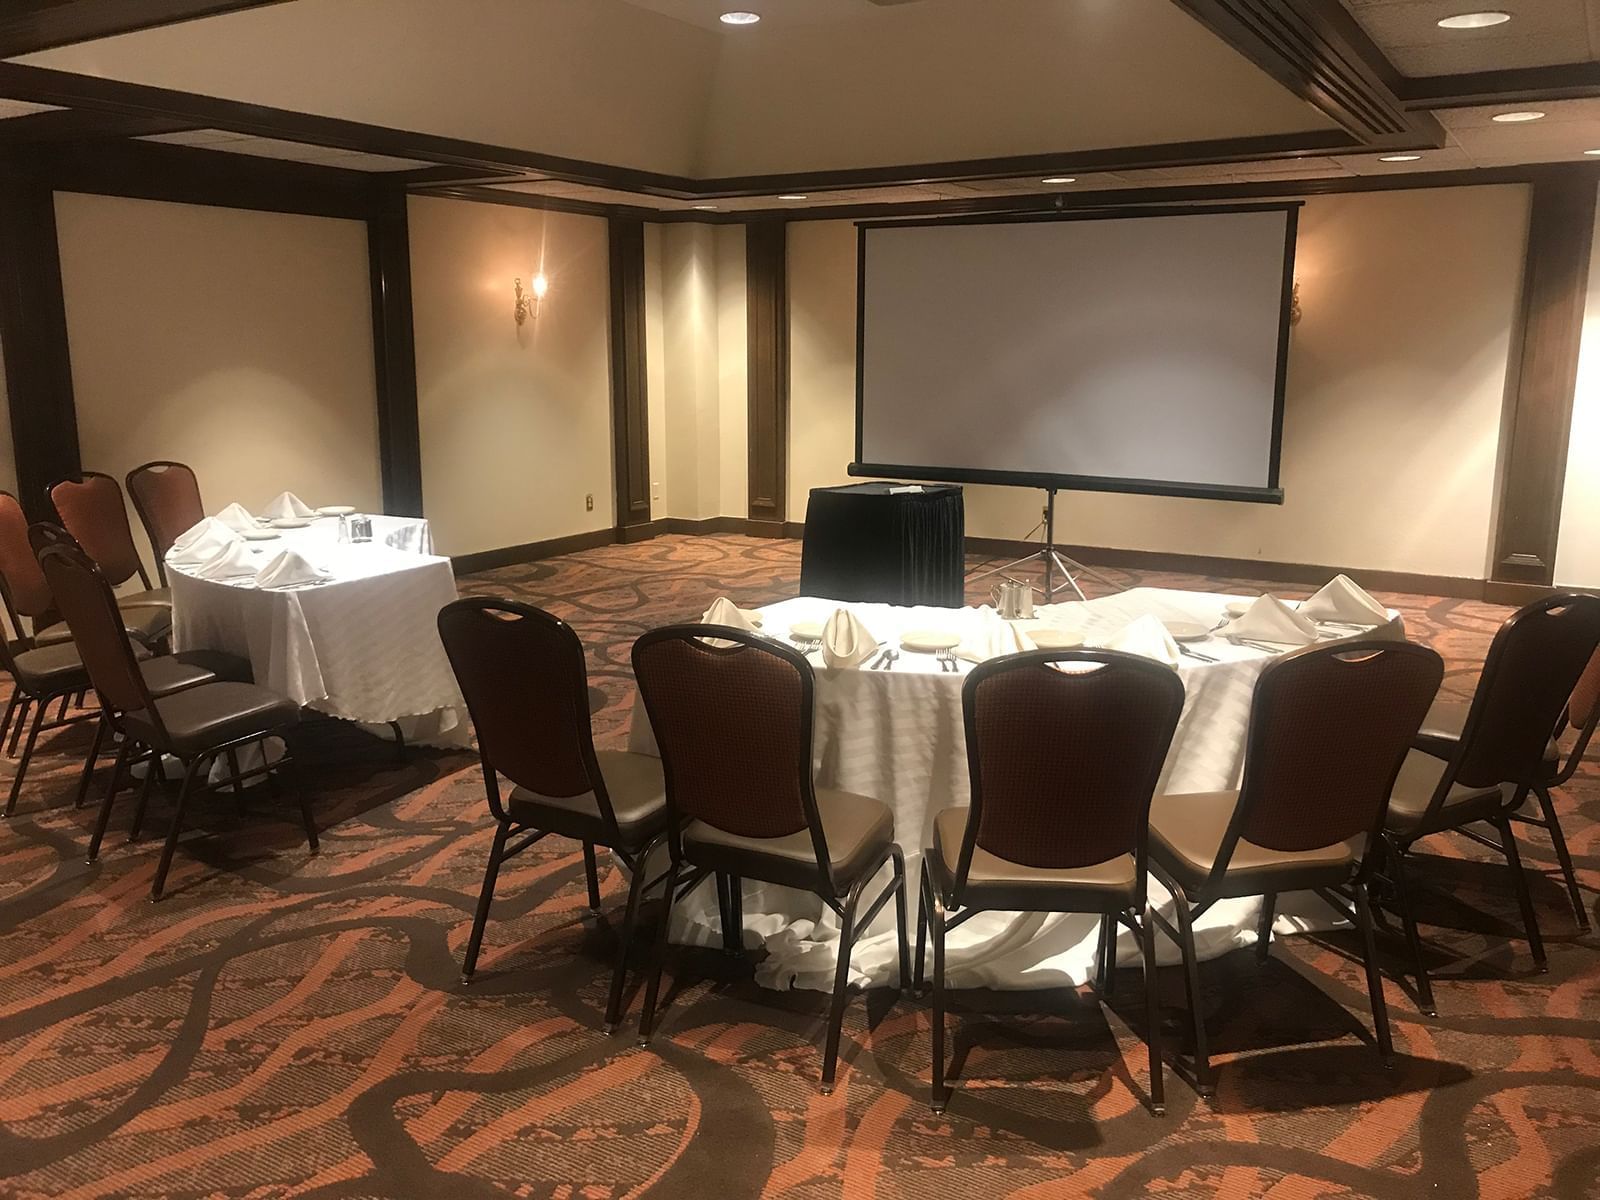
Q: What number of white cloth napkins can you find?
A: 12